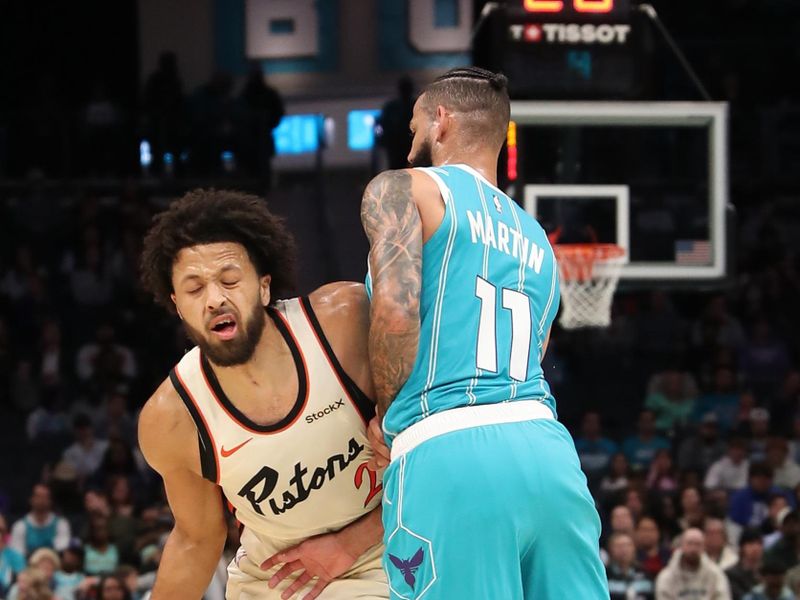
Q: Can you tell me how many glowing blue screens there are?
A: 2